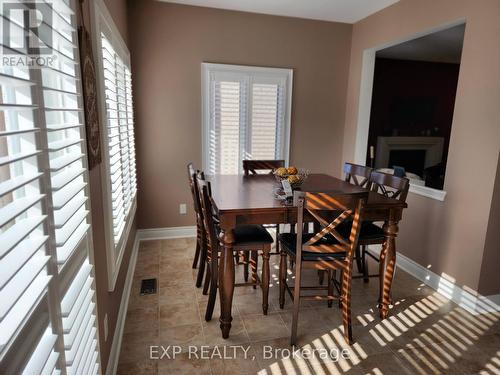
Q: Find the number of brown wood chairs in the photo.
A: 6